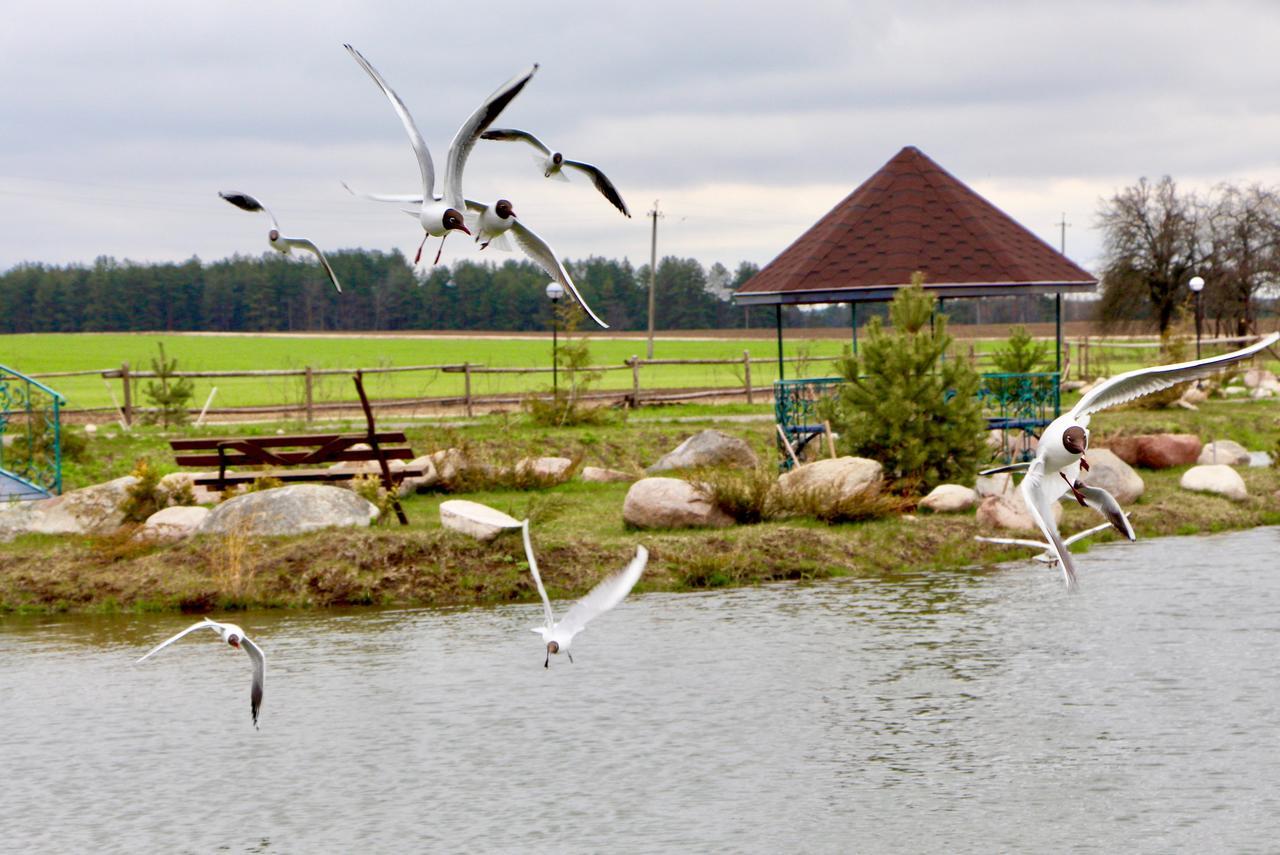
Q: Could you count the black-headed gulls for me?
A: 9